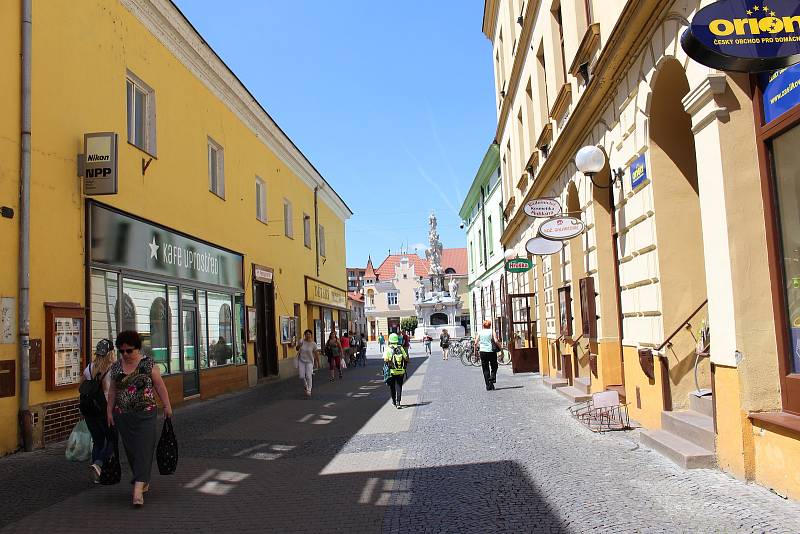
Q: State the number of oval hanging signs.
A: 5